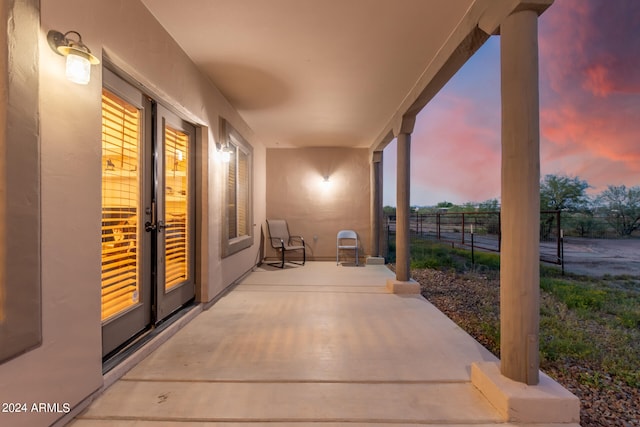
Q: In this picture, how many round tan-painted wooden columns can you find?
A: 3